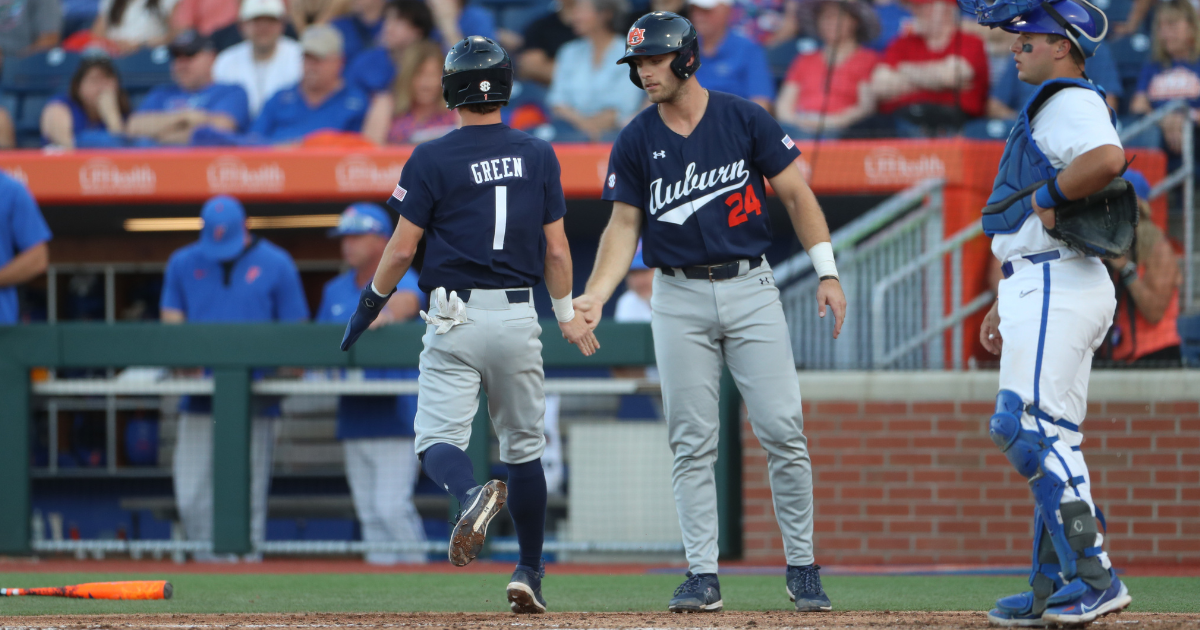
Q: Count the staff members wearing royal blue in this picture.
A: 3